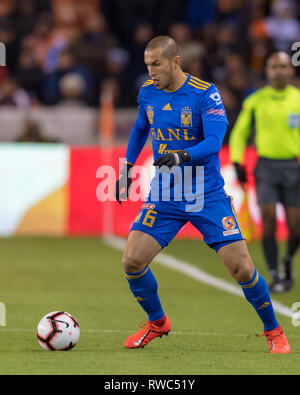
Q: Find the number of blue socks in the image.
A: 2